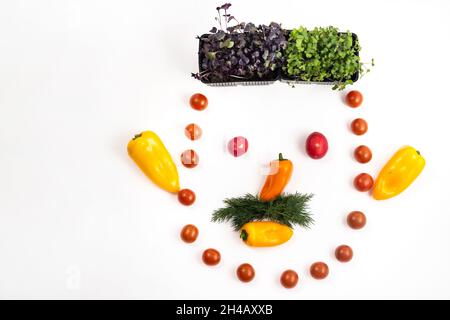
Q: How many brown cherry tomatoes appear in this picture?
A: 15